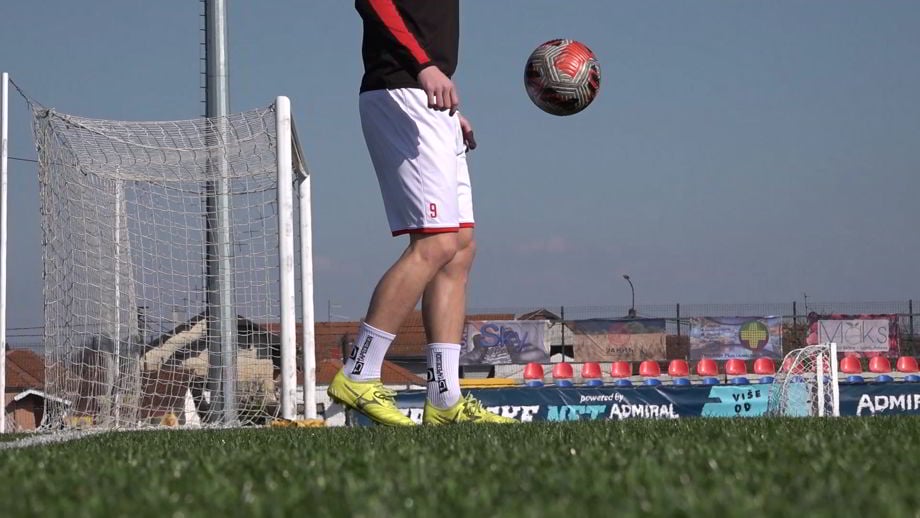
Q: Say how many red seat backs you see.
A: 14